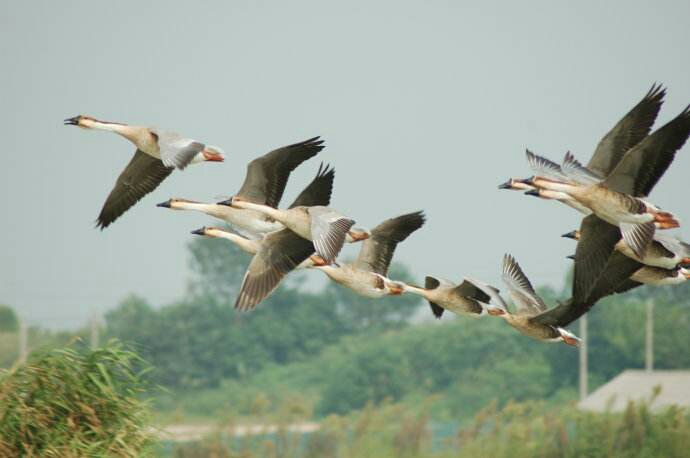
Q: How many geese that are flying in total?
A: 12